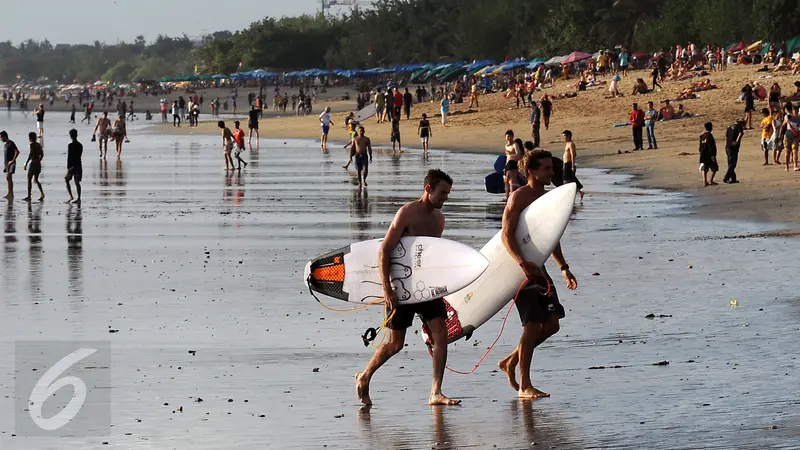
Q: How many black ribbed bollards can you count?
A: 0